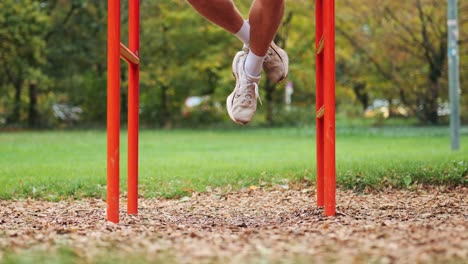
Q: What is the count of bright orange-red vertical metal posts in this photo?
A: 4